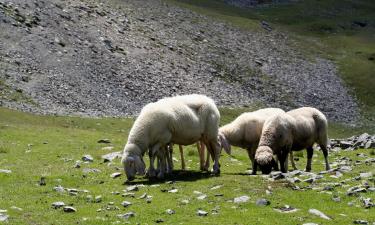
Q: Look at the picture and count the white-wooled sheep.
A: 3